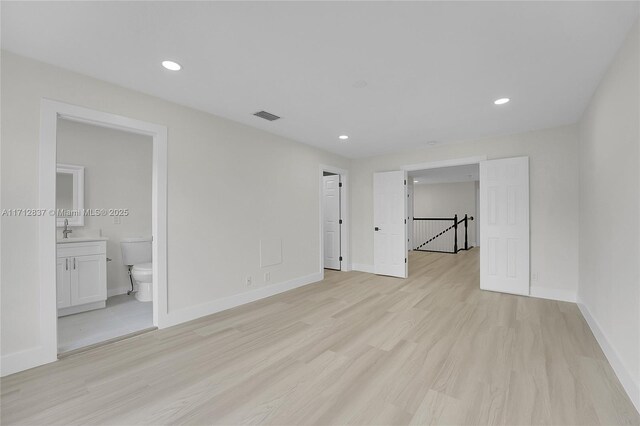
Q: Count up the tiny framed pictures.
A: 0